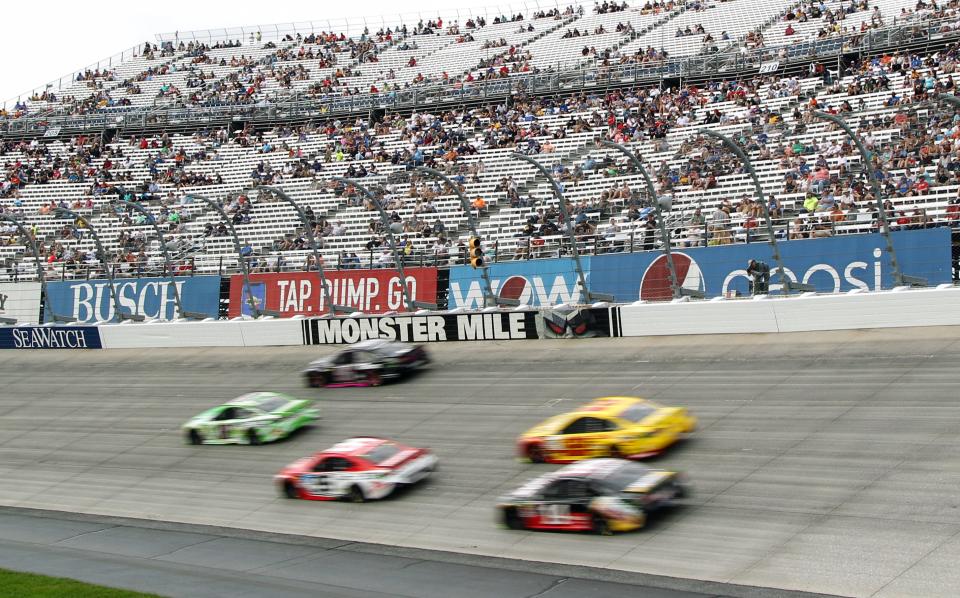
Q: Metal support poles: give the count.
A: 12